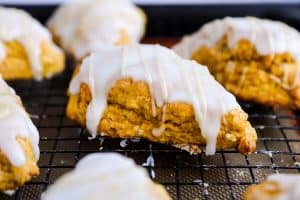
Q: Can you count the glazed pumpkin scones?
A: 7